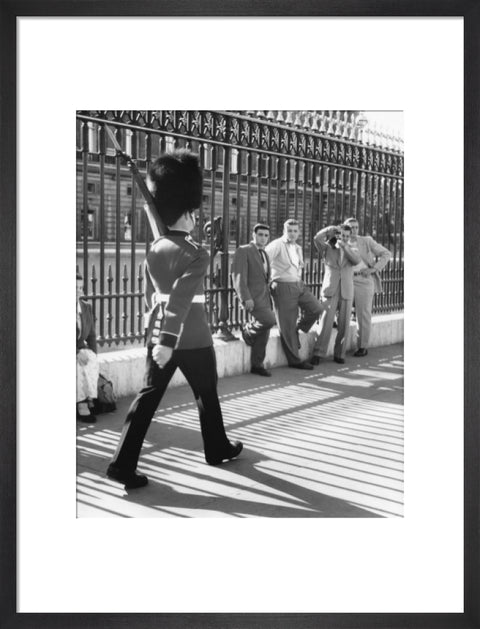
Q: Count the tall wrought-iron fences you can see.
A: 1